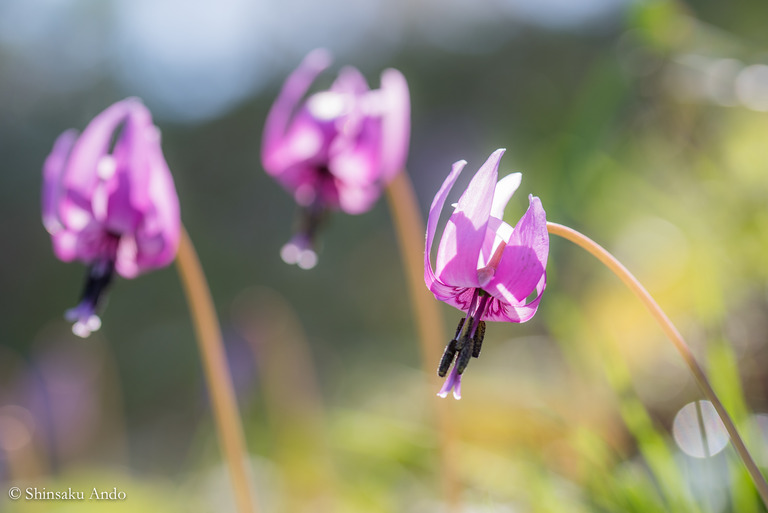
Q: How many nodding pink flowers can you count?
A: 3